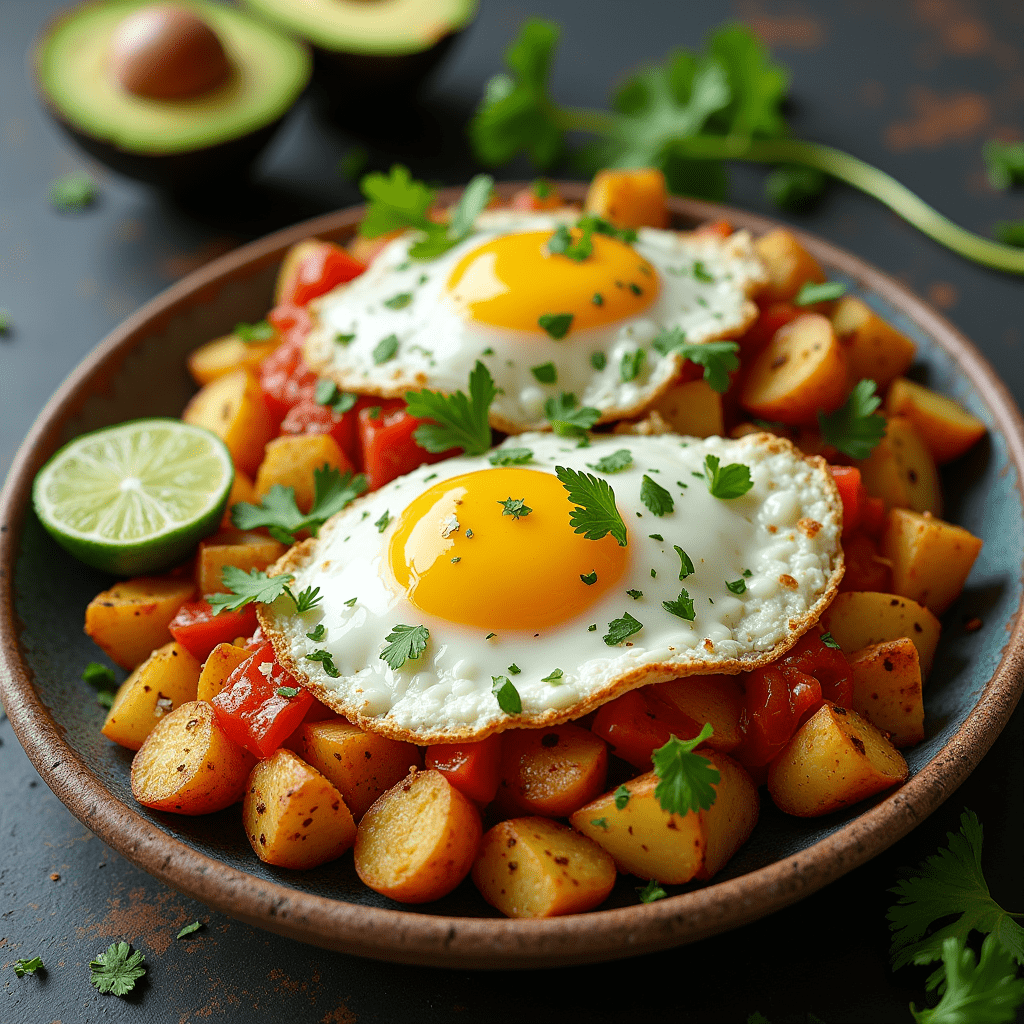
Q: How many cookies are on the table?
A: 0